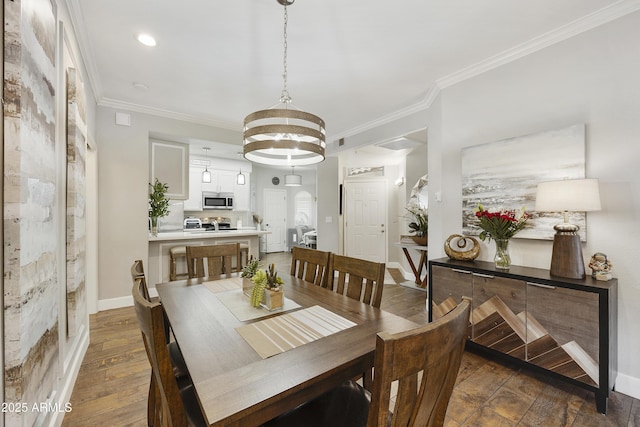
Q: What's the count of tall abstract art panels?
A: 2